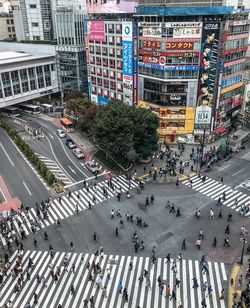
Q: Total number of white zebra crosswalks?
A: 3